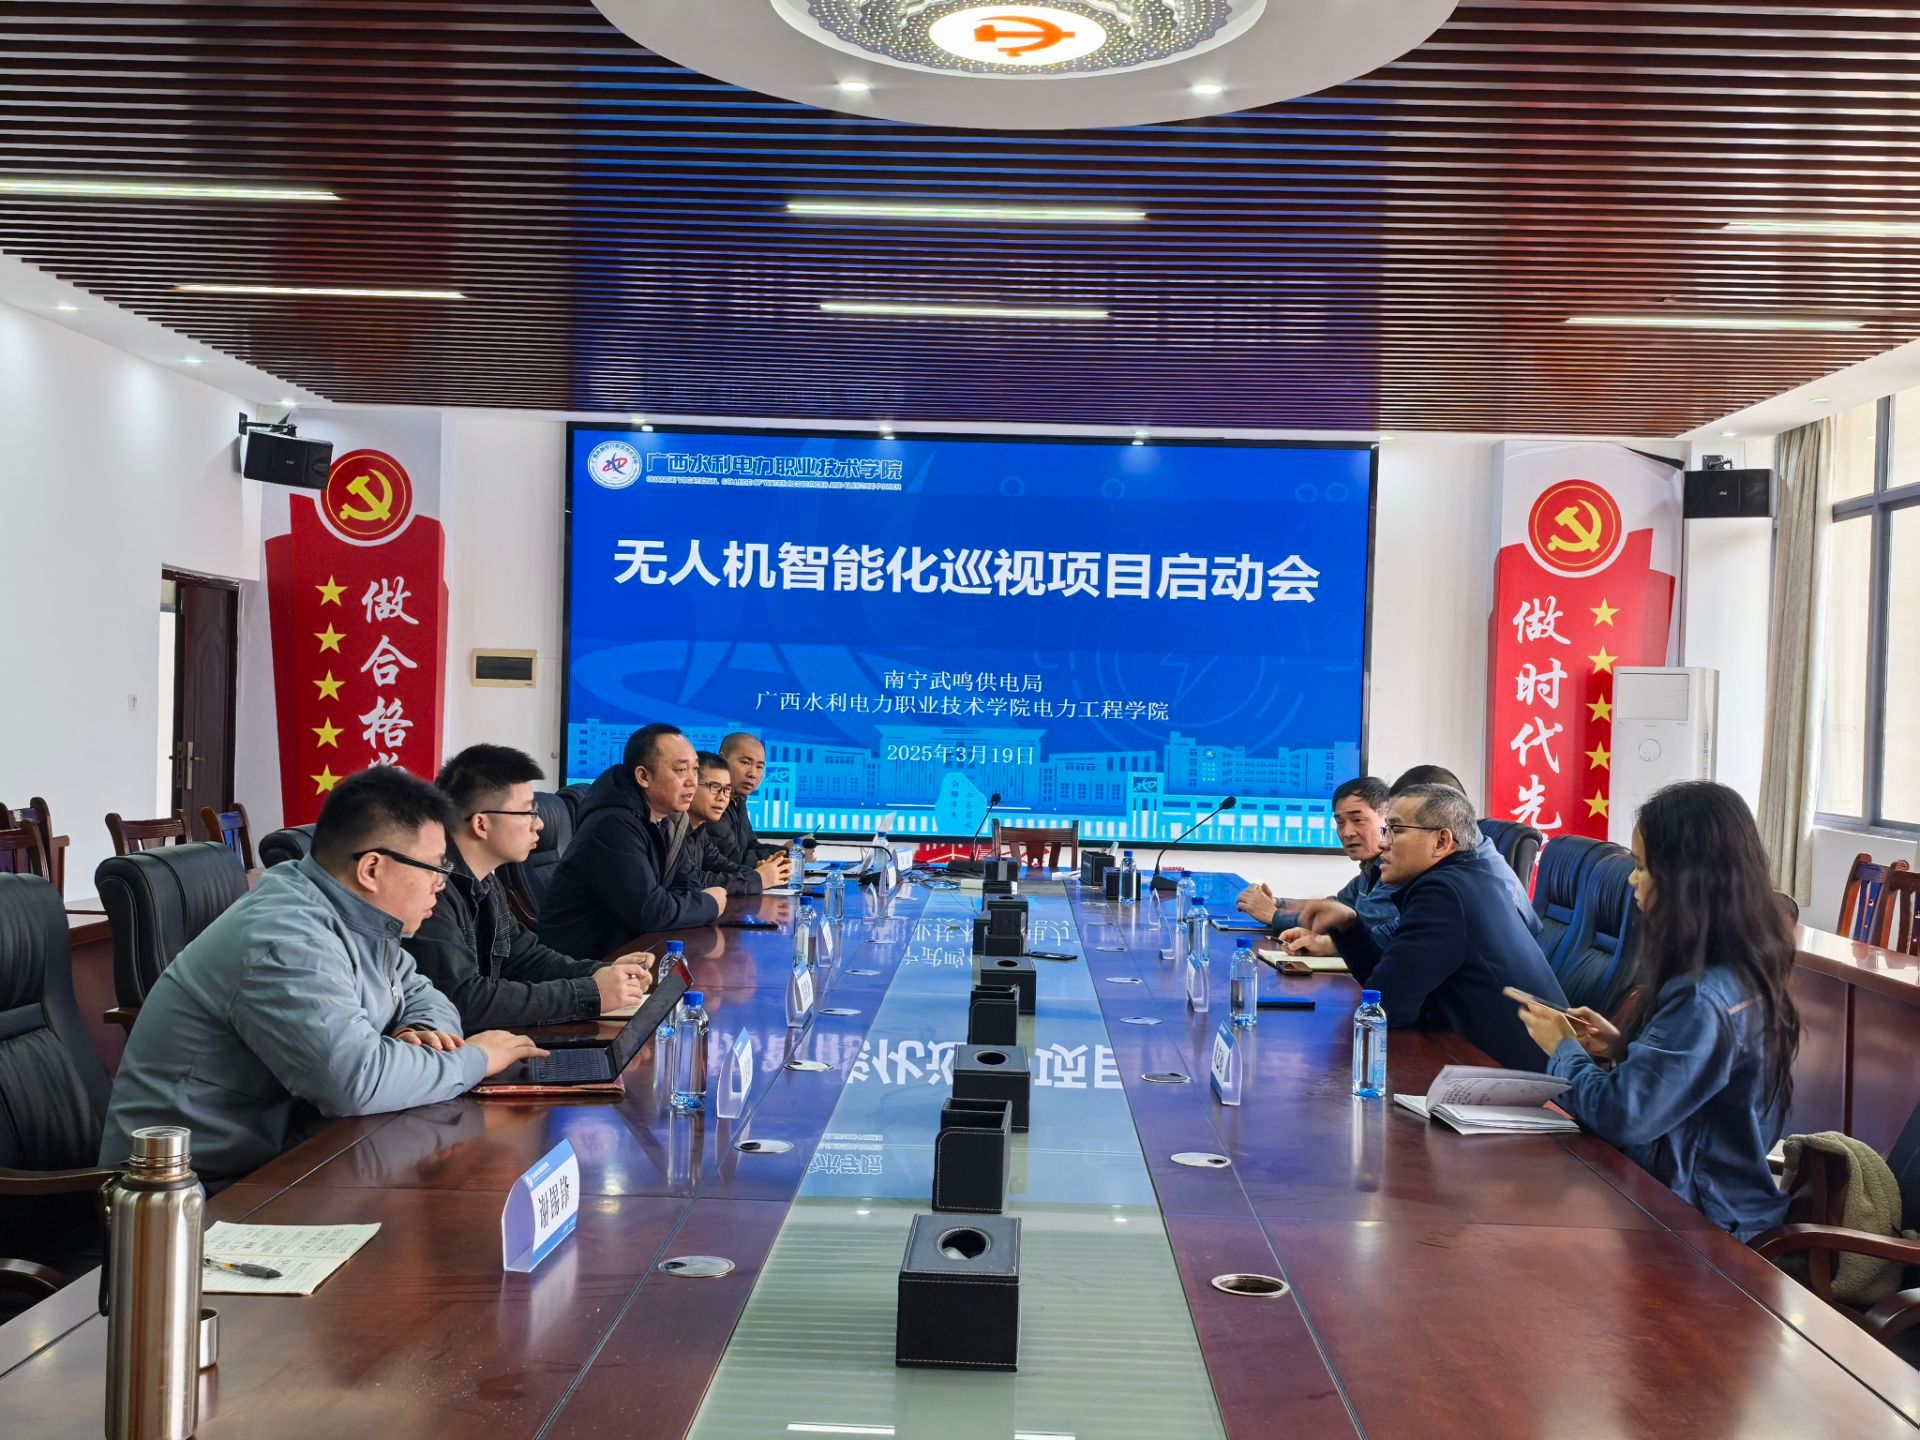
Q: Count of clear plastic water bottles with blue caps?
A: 11